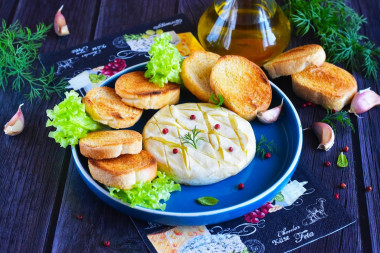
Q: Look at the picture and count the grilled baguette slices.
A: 8